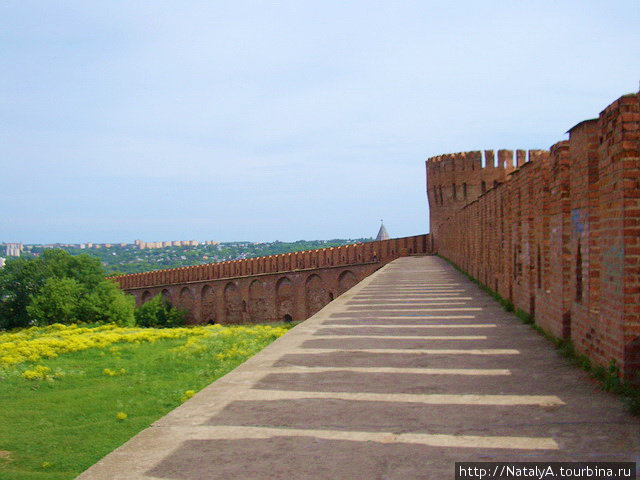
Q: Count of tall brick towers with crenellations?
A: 1